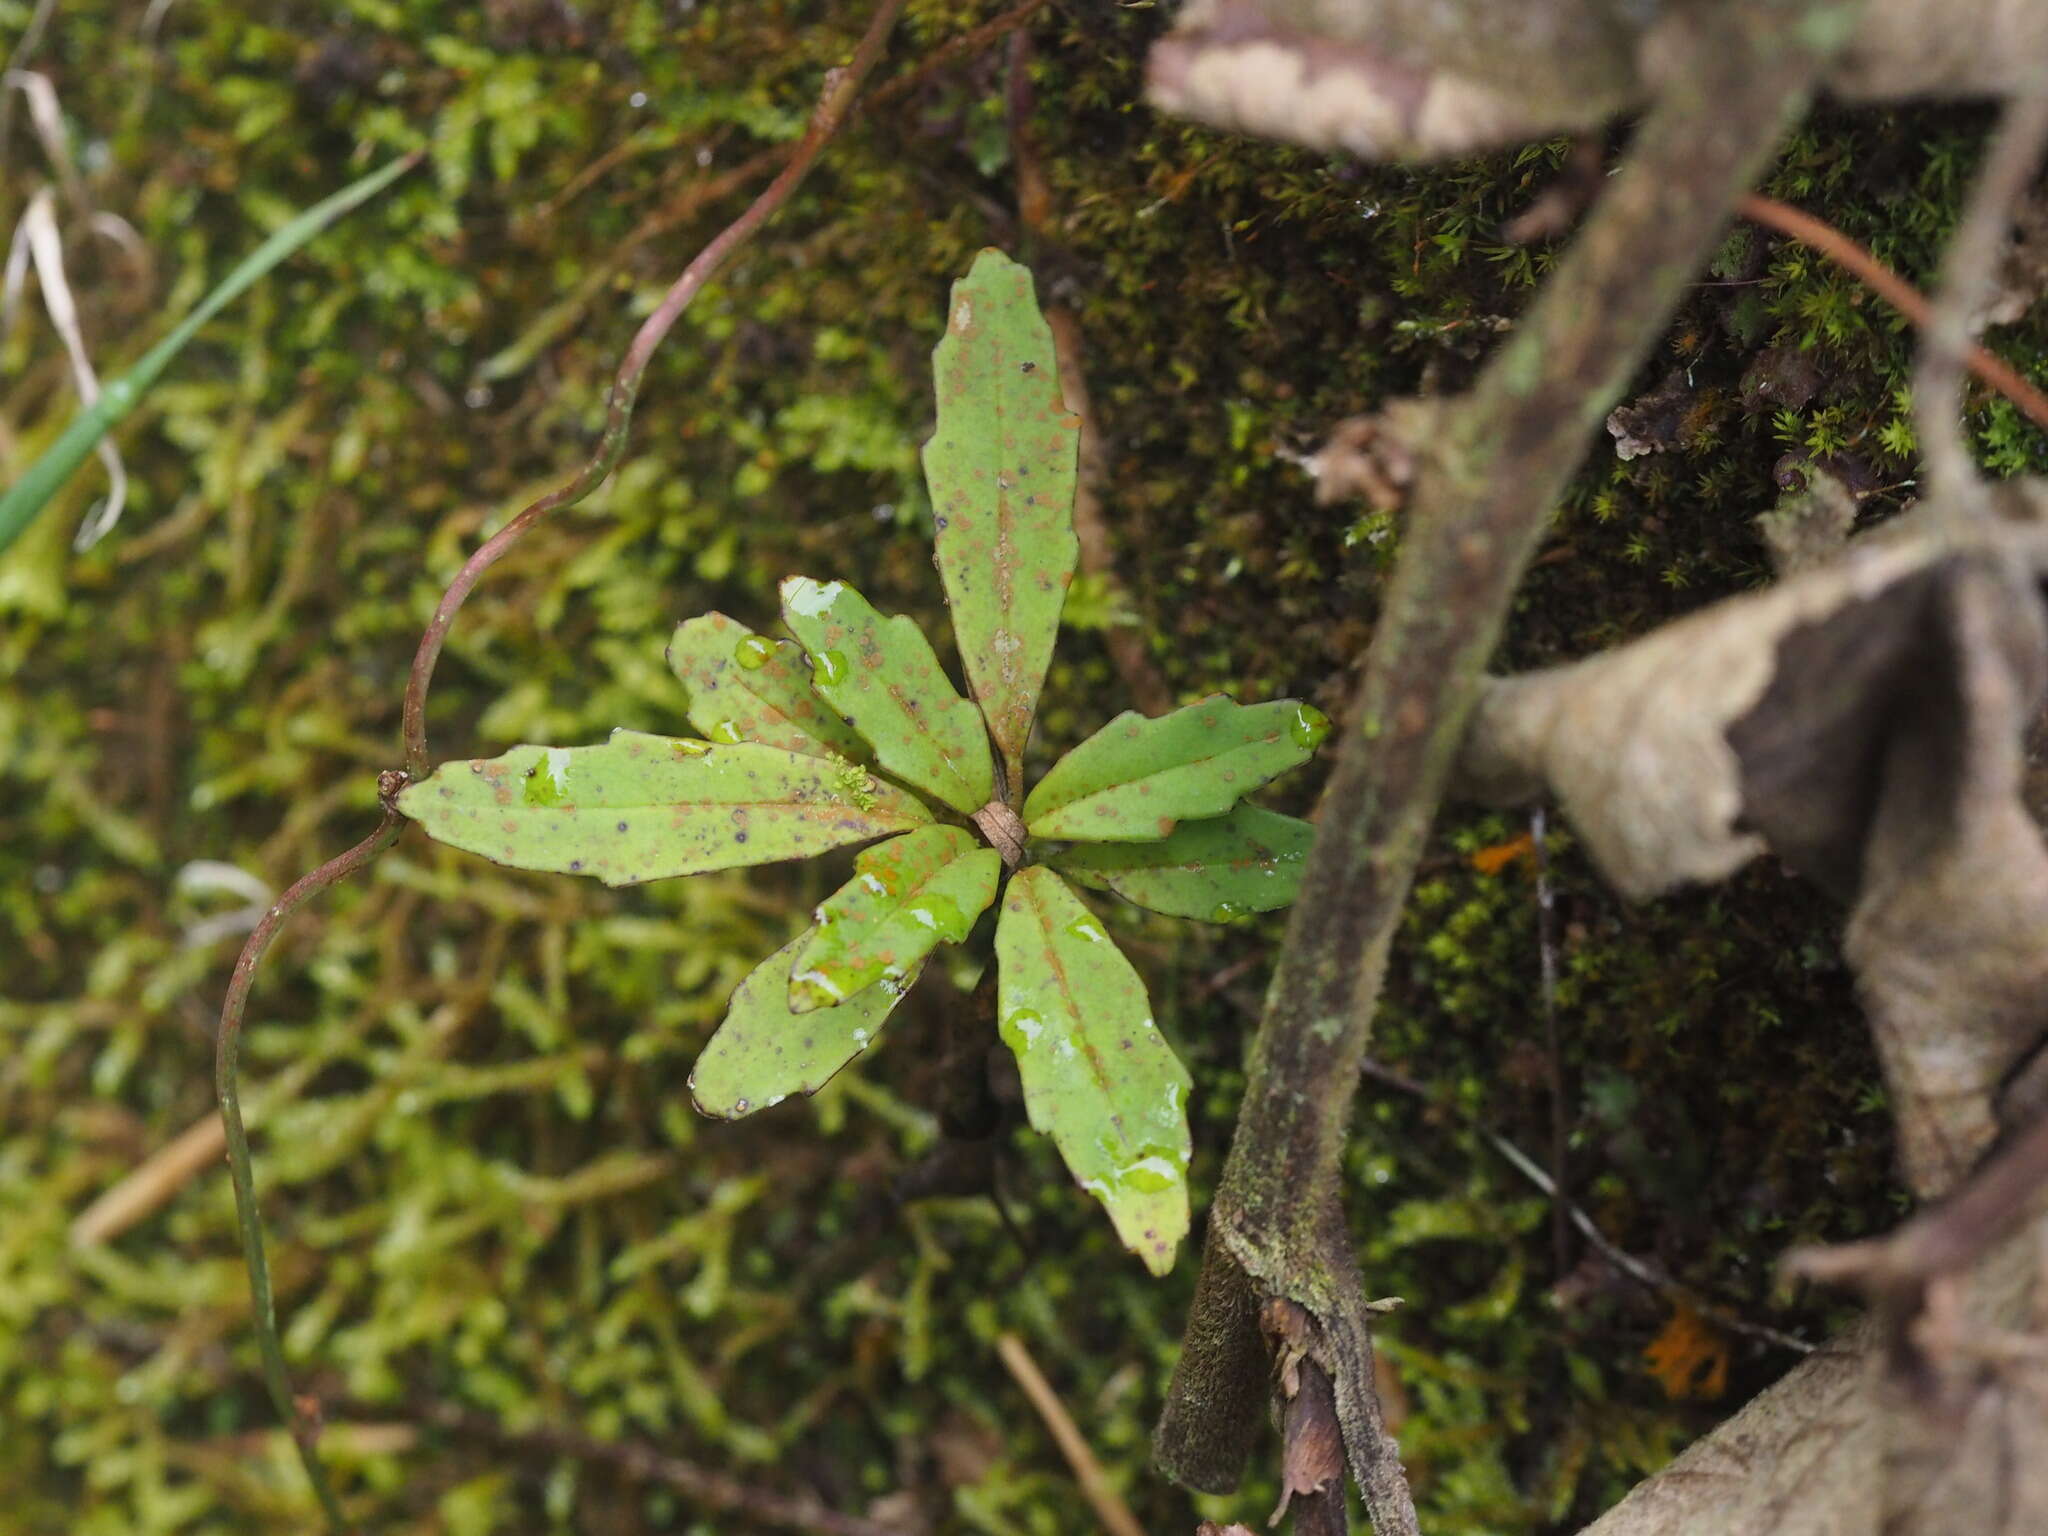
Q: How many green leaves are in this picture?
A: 9